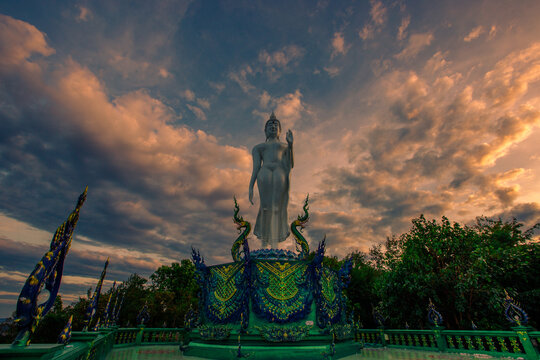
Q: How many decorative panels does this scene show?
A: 3